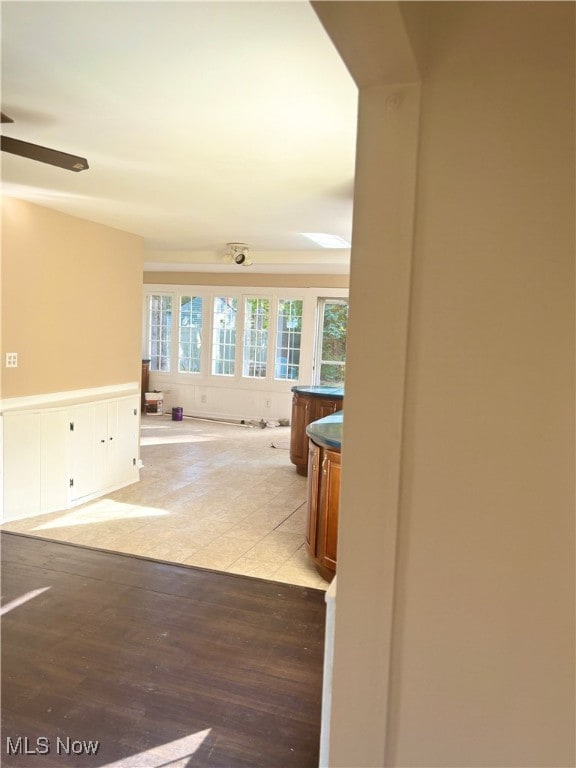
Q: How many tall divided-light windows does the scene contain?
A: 5